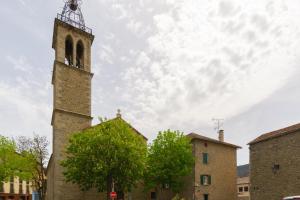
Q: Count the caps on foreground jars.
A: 0